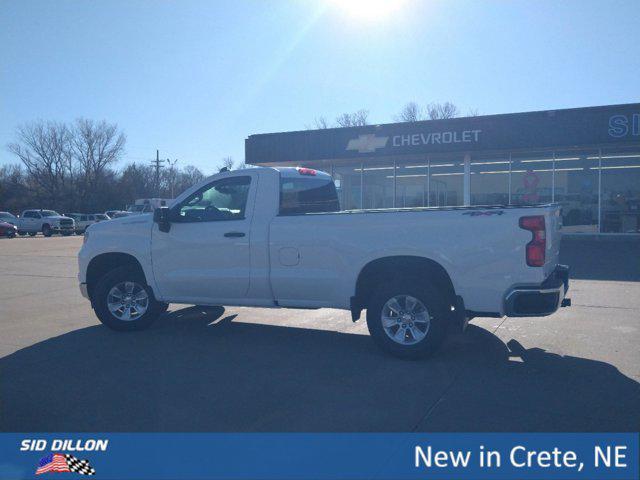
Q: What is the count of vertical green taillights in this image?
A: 0